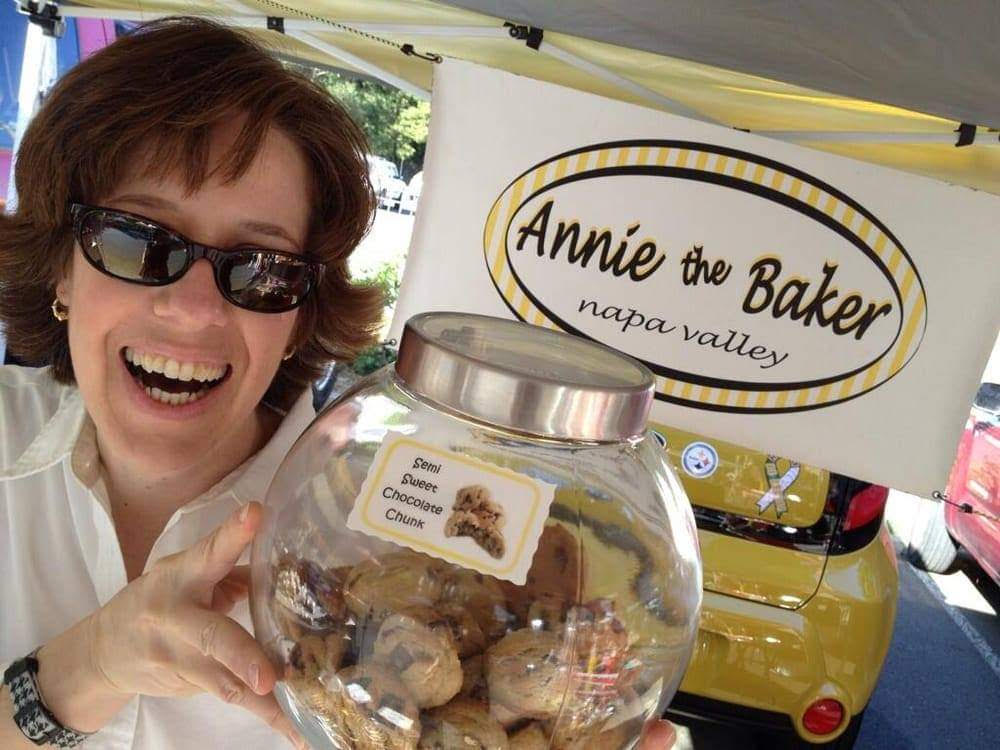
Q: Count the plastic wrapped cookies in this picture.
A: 0